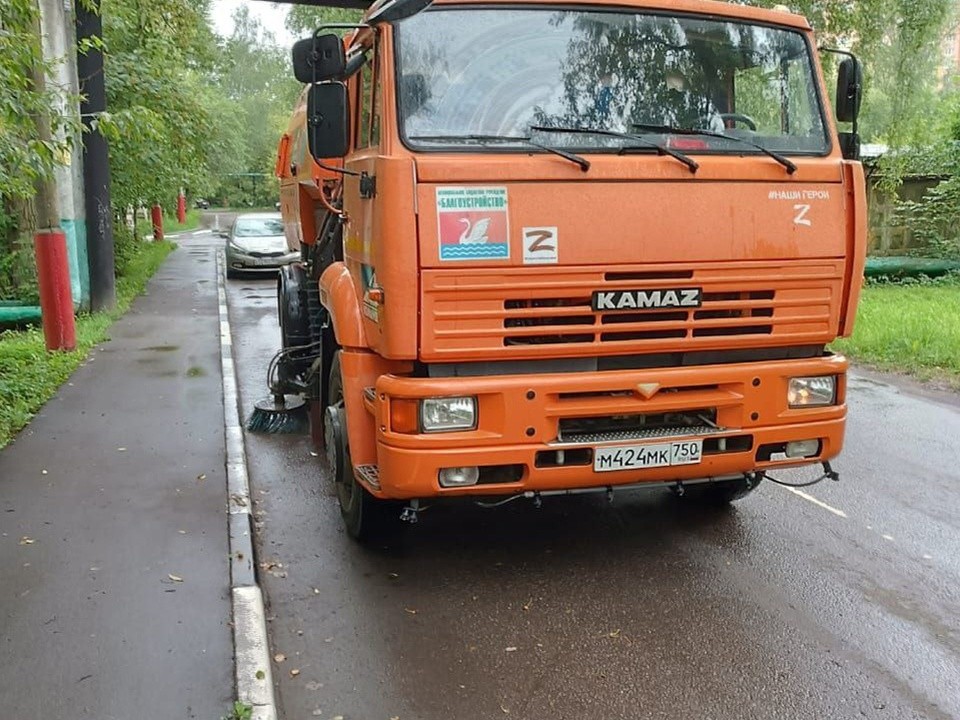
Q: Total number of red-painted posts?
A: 3